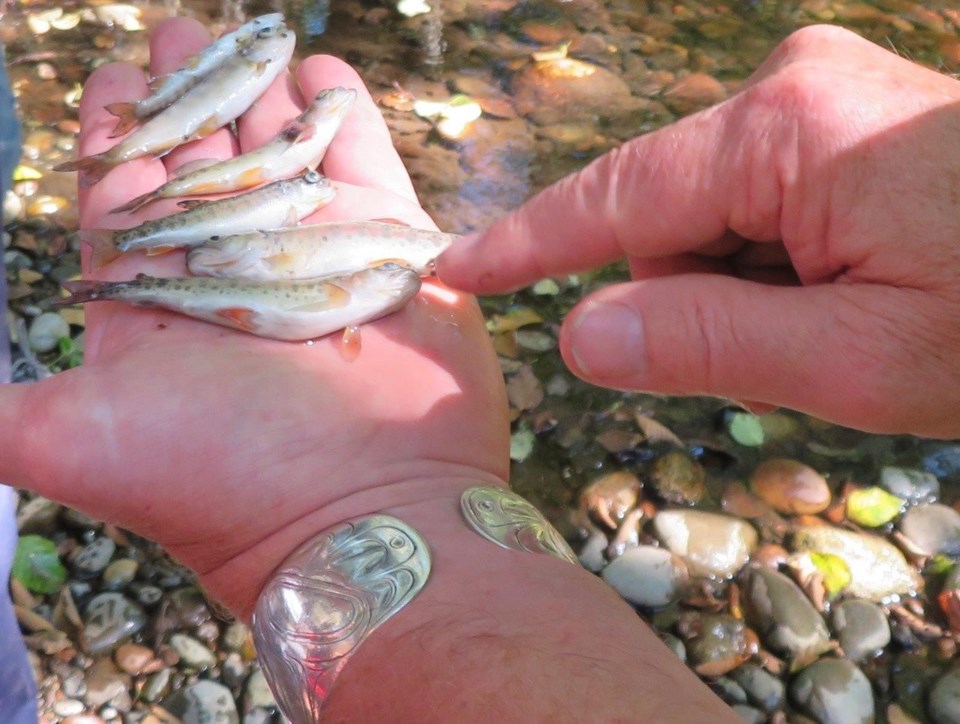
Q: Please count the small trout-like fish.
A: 6